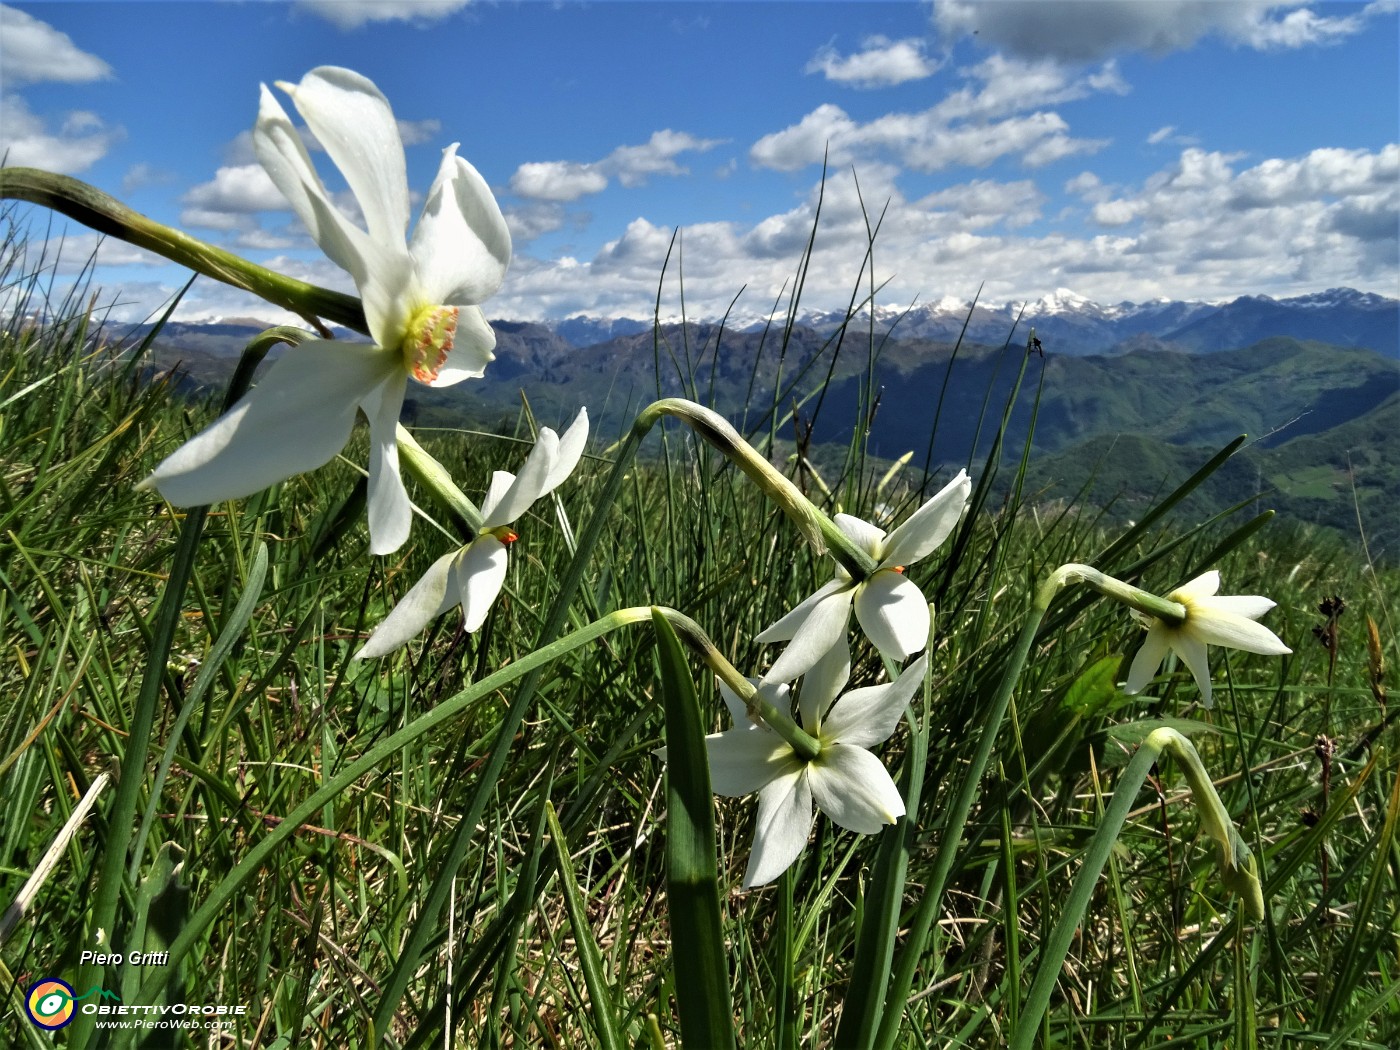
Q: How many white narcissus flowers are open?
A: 5